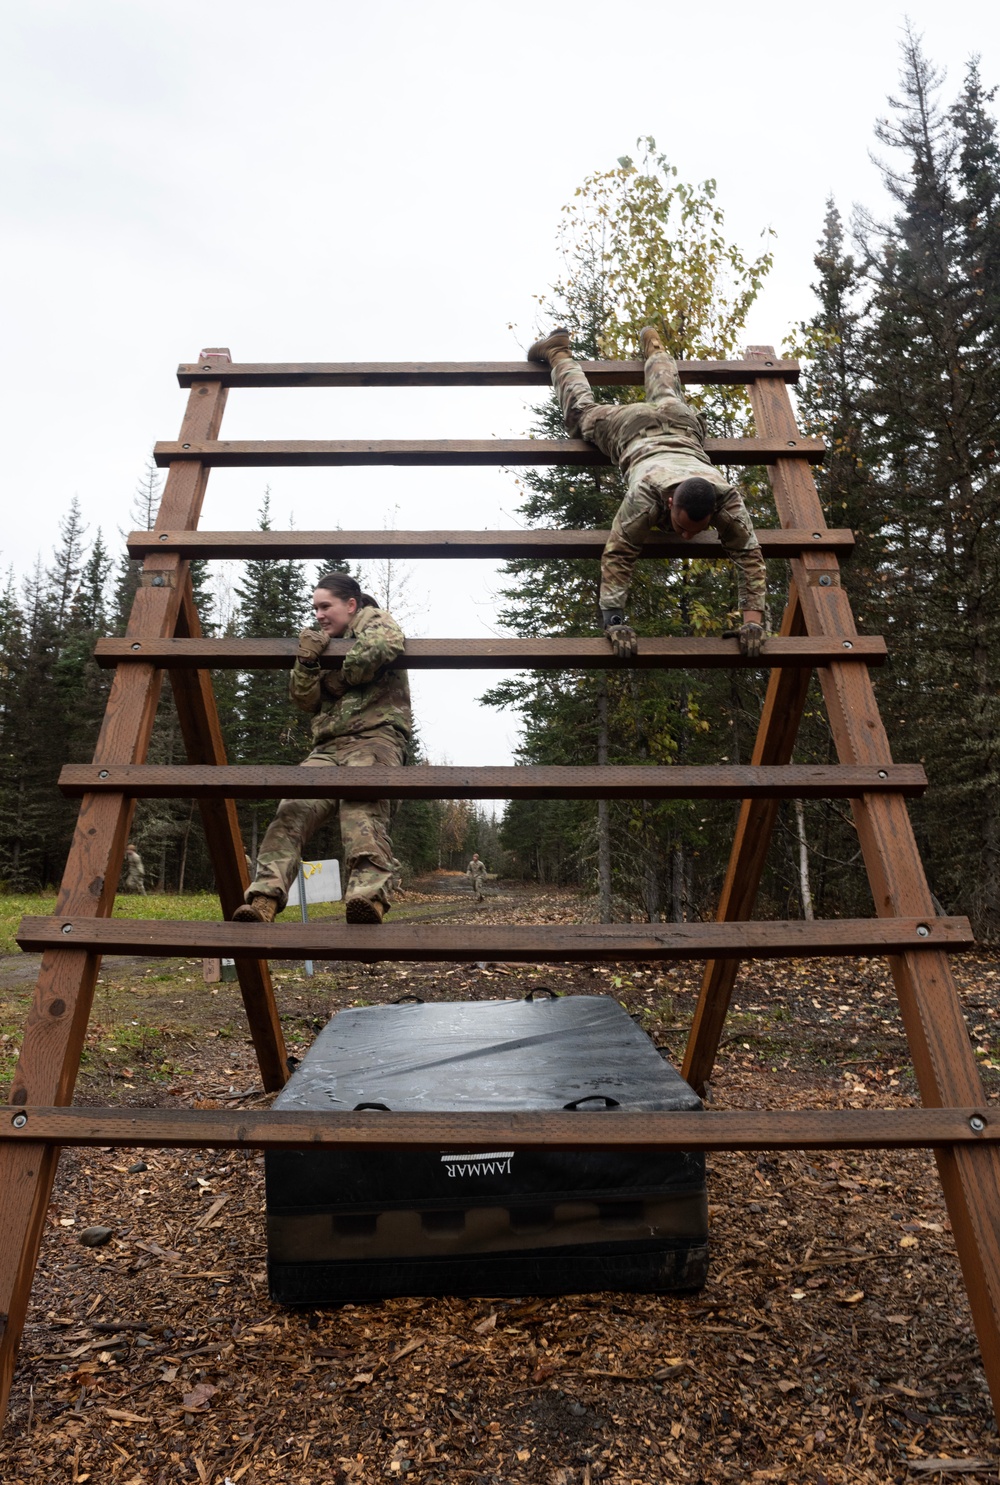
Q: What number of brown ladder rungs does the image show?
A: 7